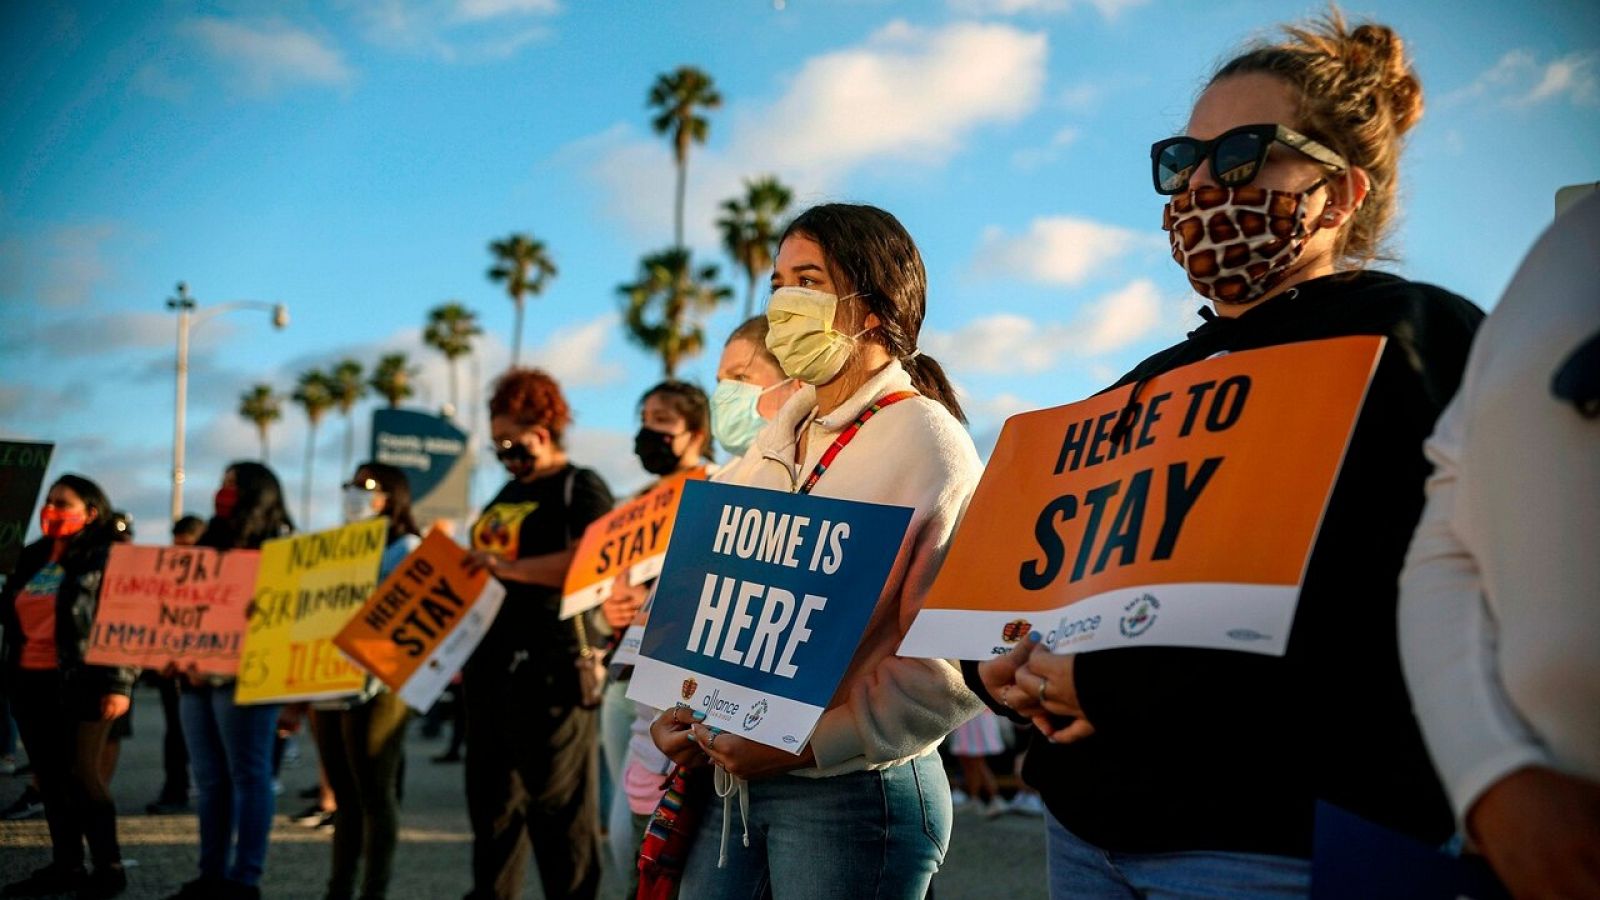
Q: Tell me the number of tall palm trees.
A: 9